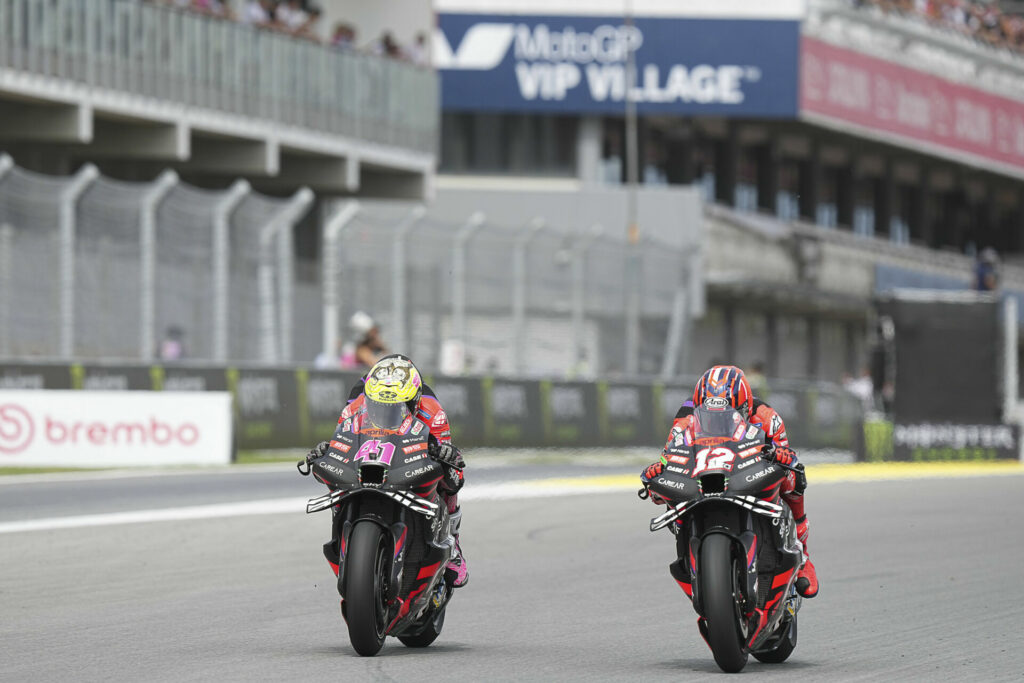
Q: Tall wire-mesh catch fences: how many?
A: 2